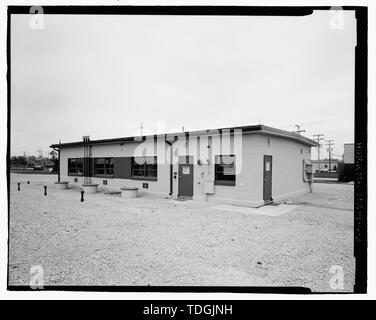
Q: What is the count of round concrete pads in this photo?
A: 3